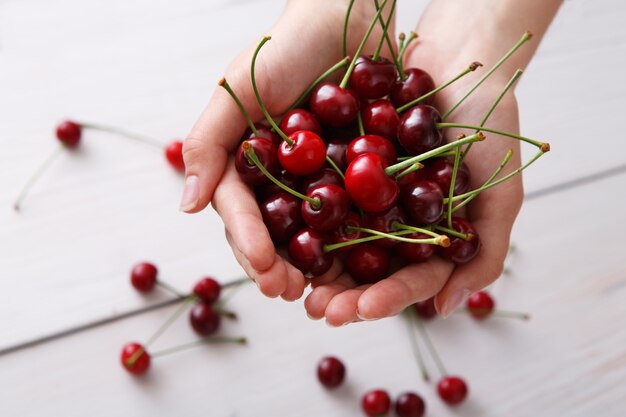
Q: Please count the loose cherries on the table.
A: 12